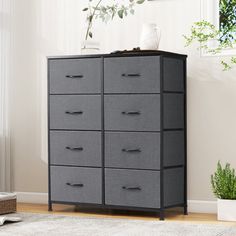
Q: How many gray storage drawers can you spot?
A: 8